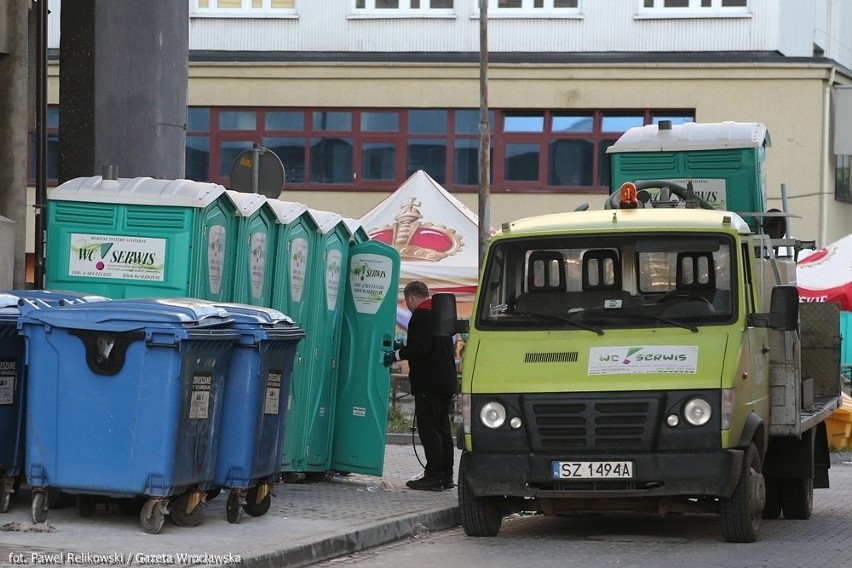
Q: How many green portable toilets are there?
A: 6